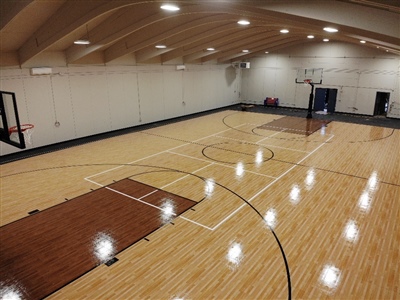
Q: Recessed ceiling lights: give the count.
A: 14